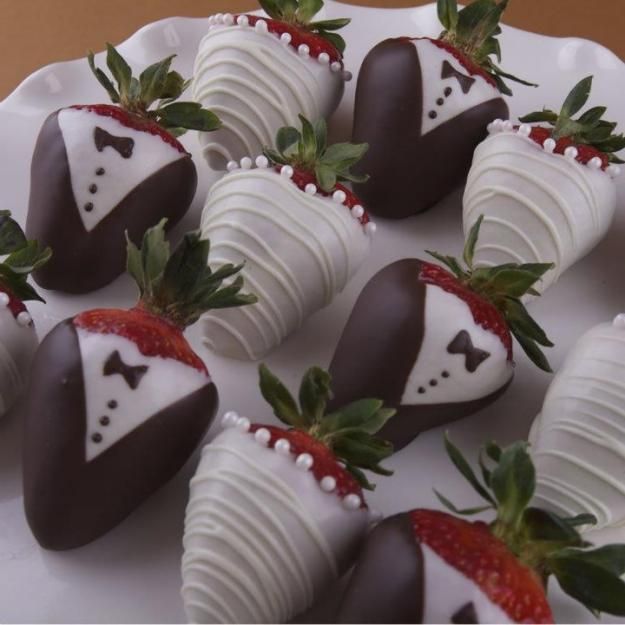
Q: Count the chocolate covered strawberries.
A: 11